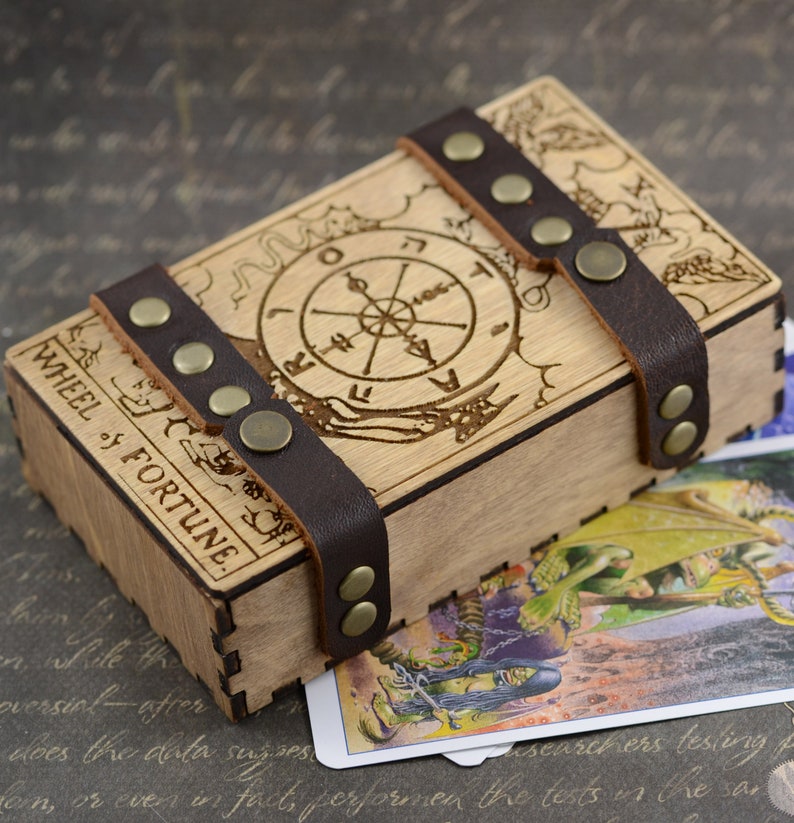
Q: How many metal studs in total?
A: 12